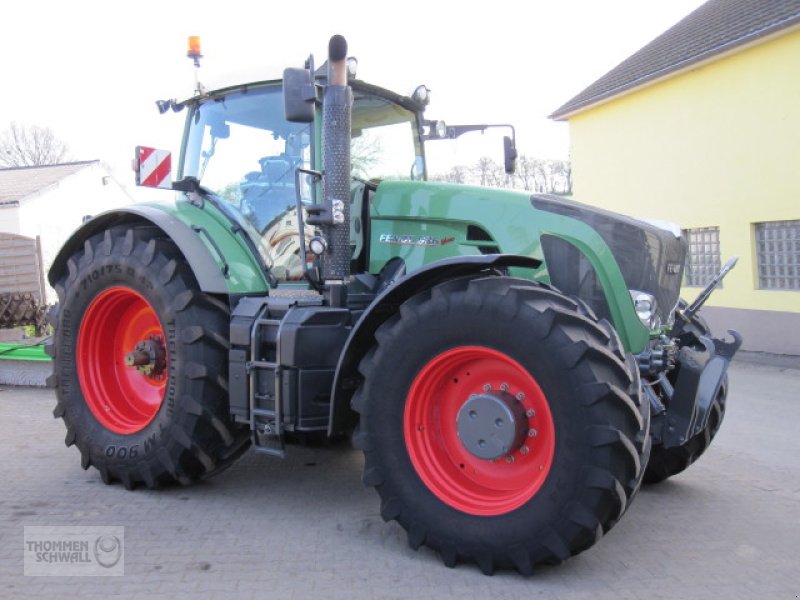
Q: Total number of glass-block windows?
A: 2